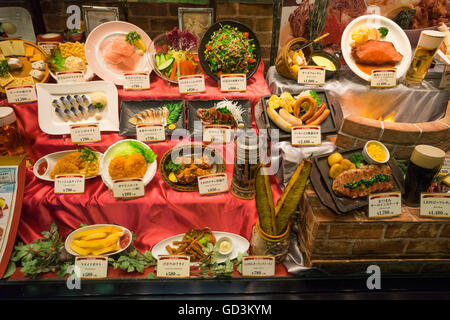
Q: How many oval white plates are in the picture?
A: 3